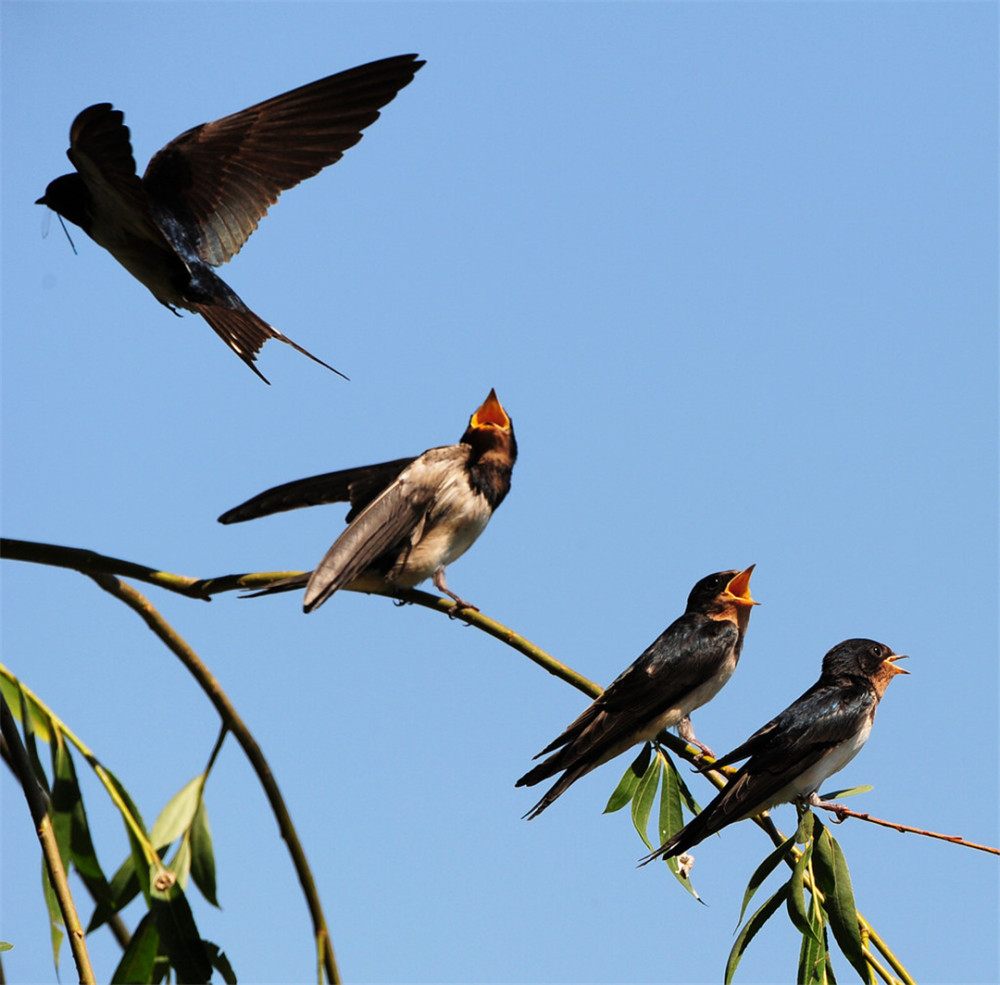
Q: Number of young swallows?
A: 3